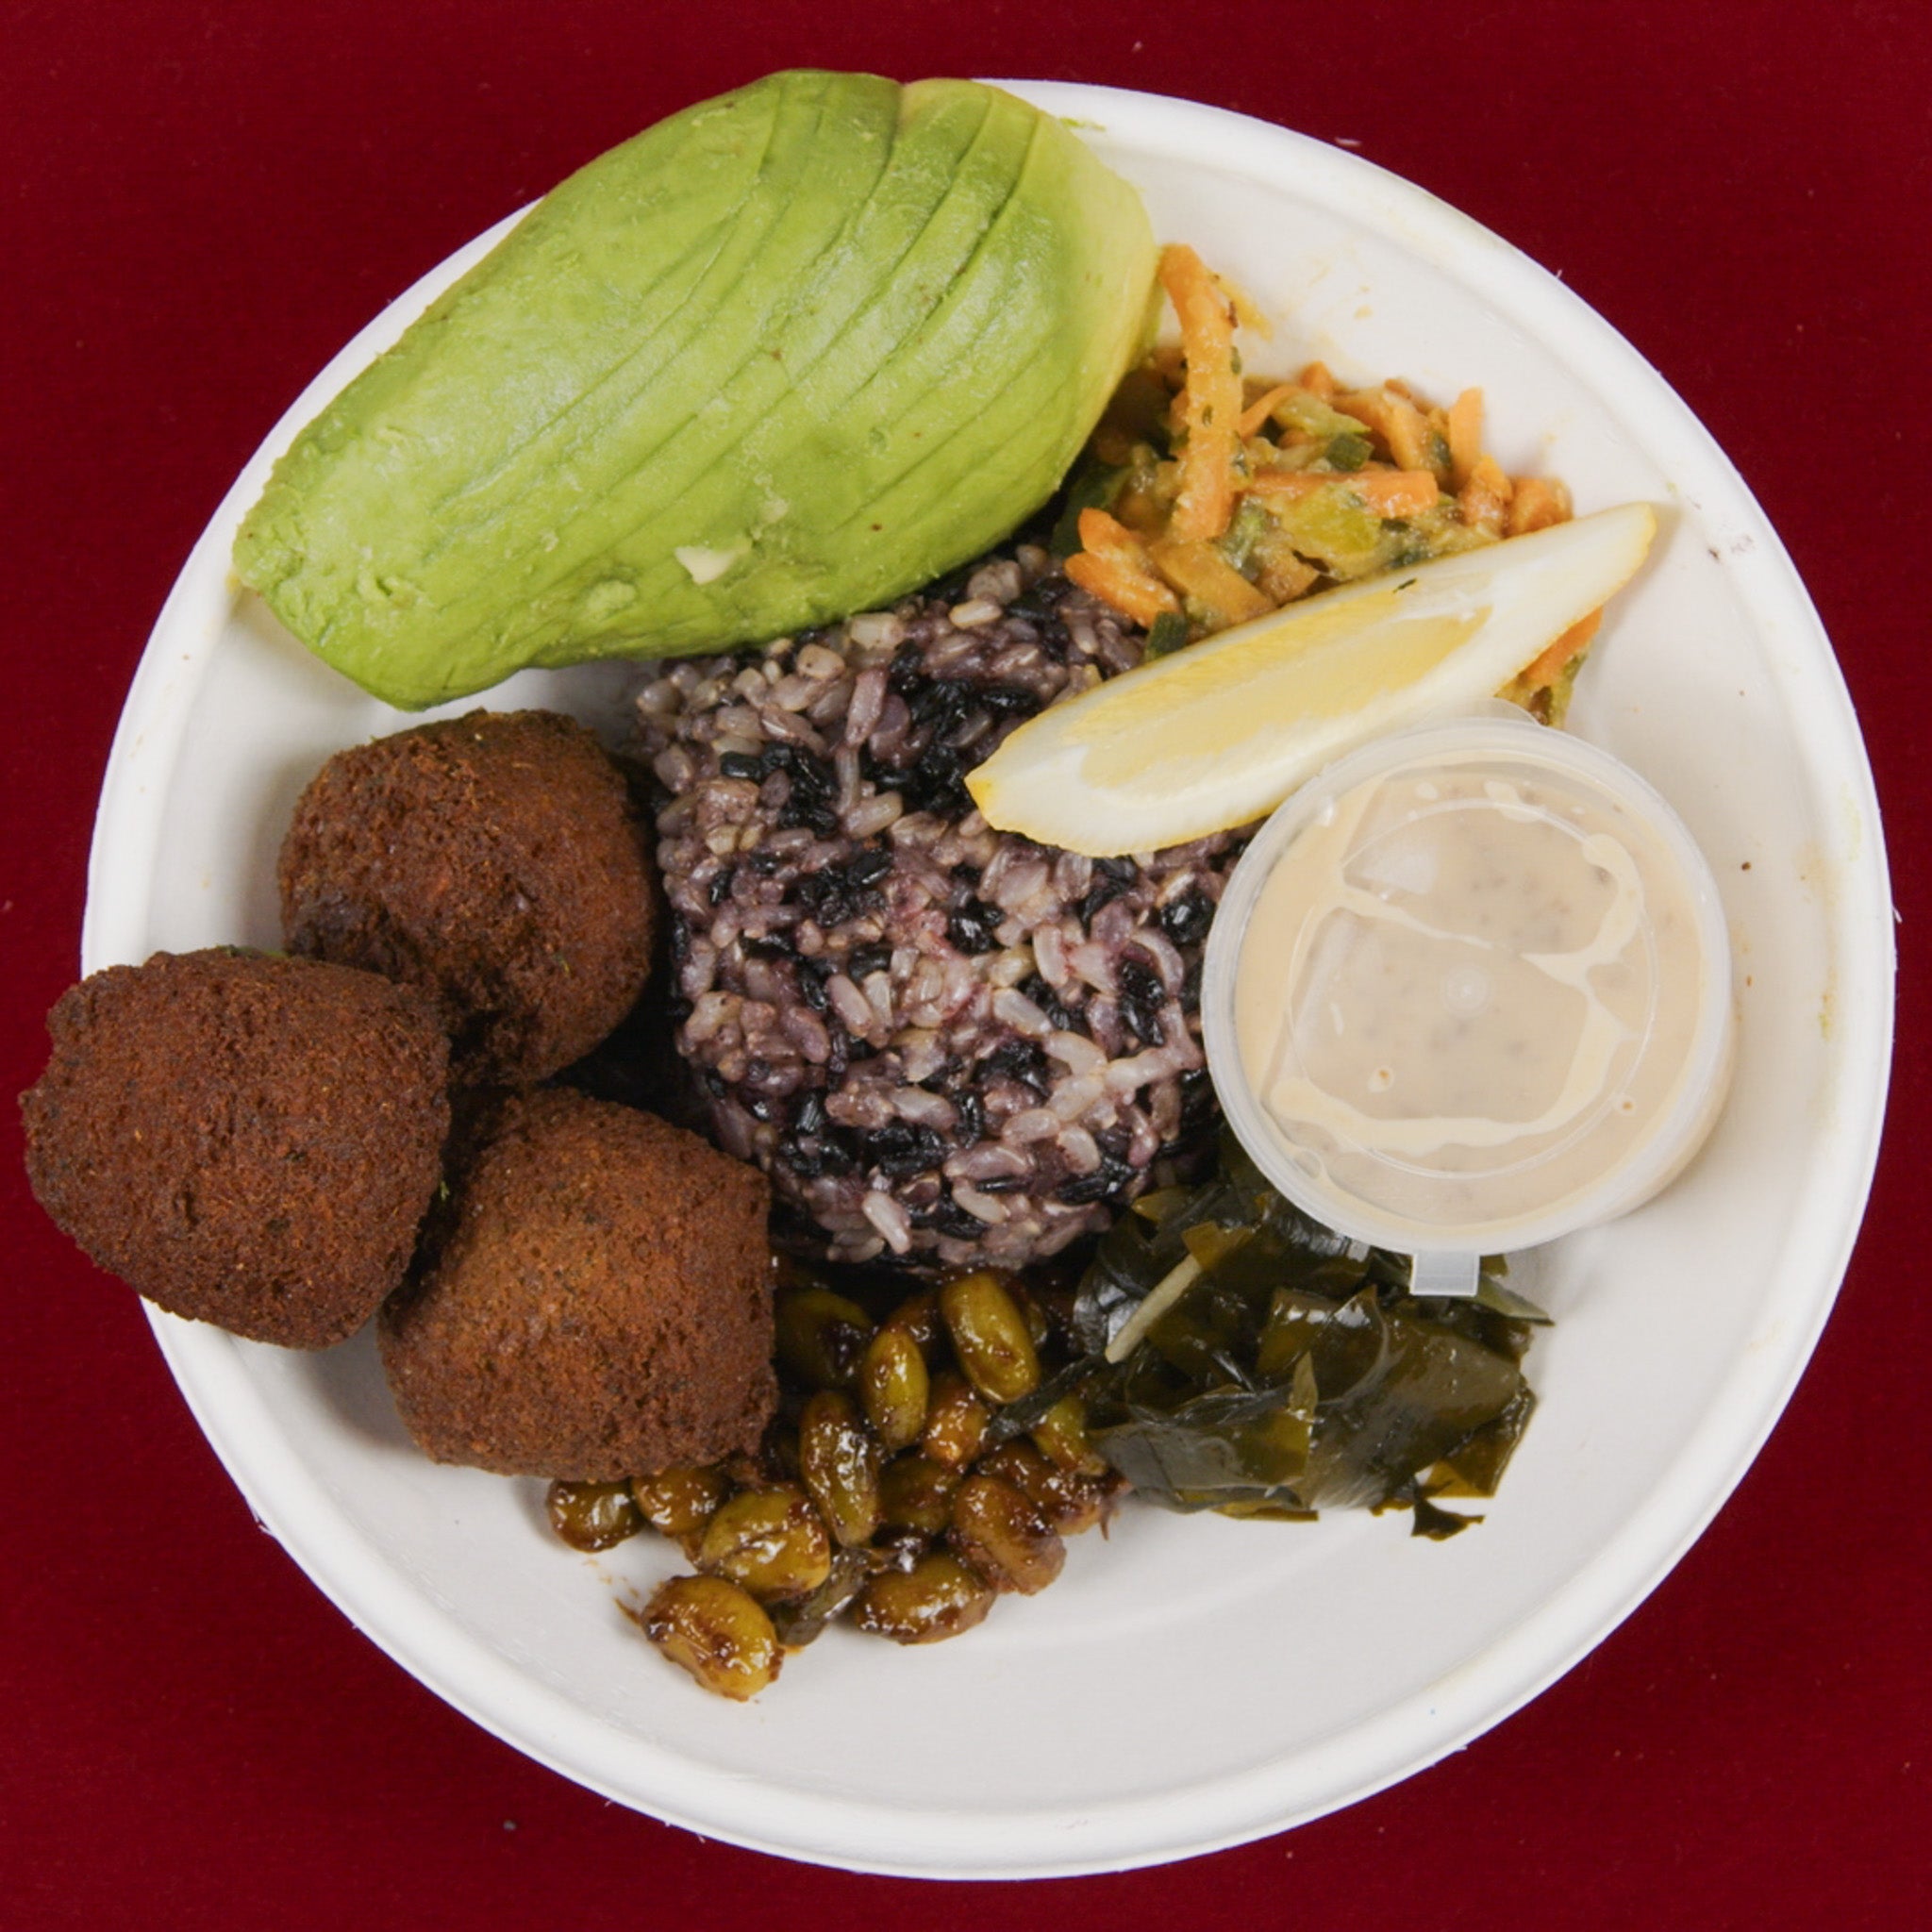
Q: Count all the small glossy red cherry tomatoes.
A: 0